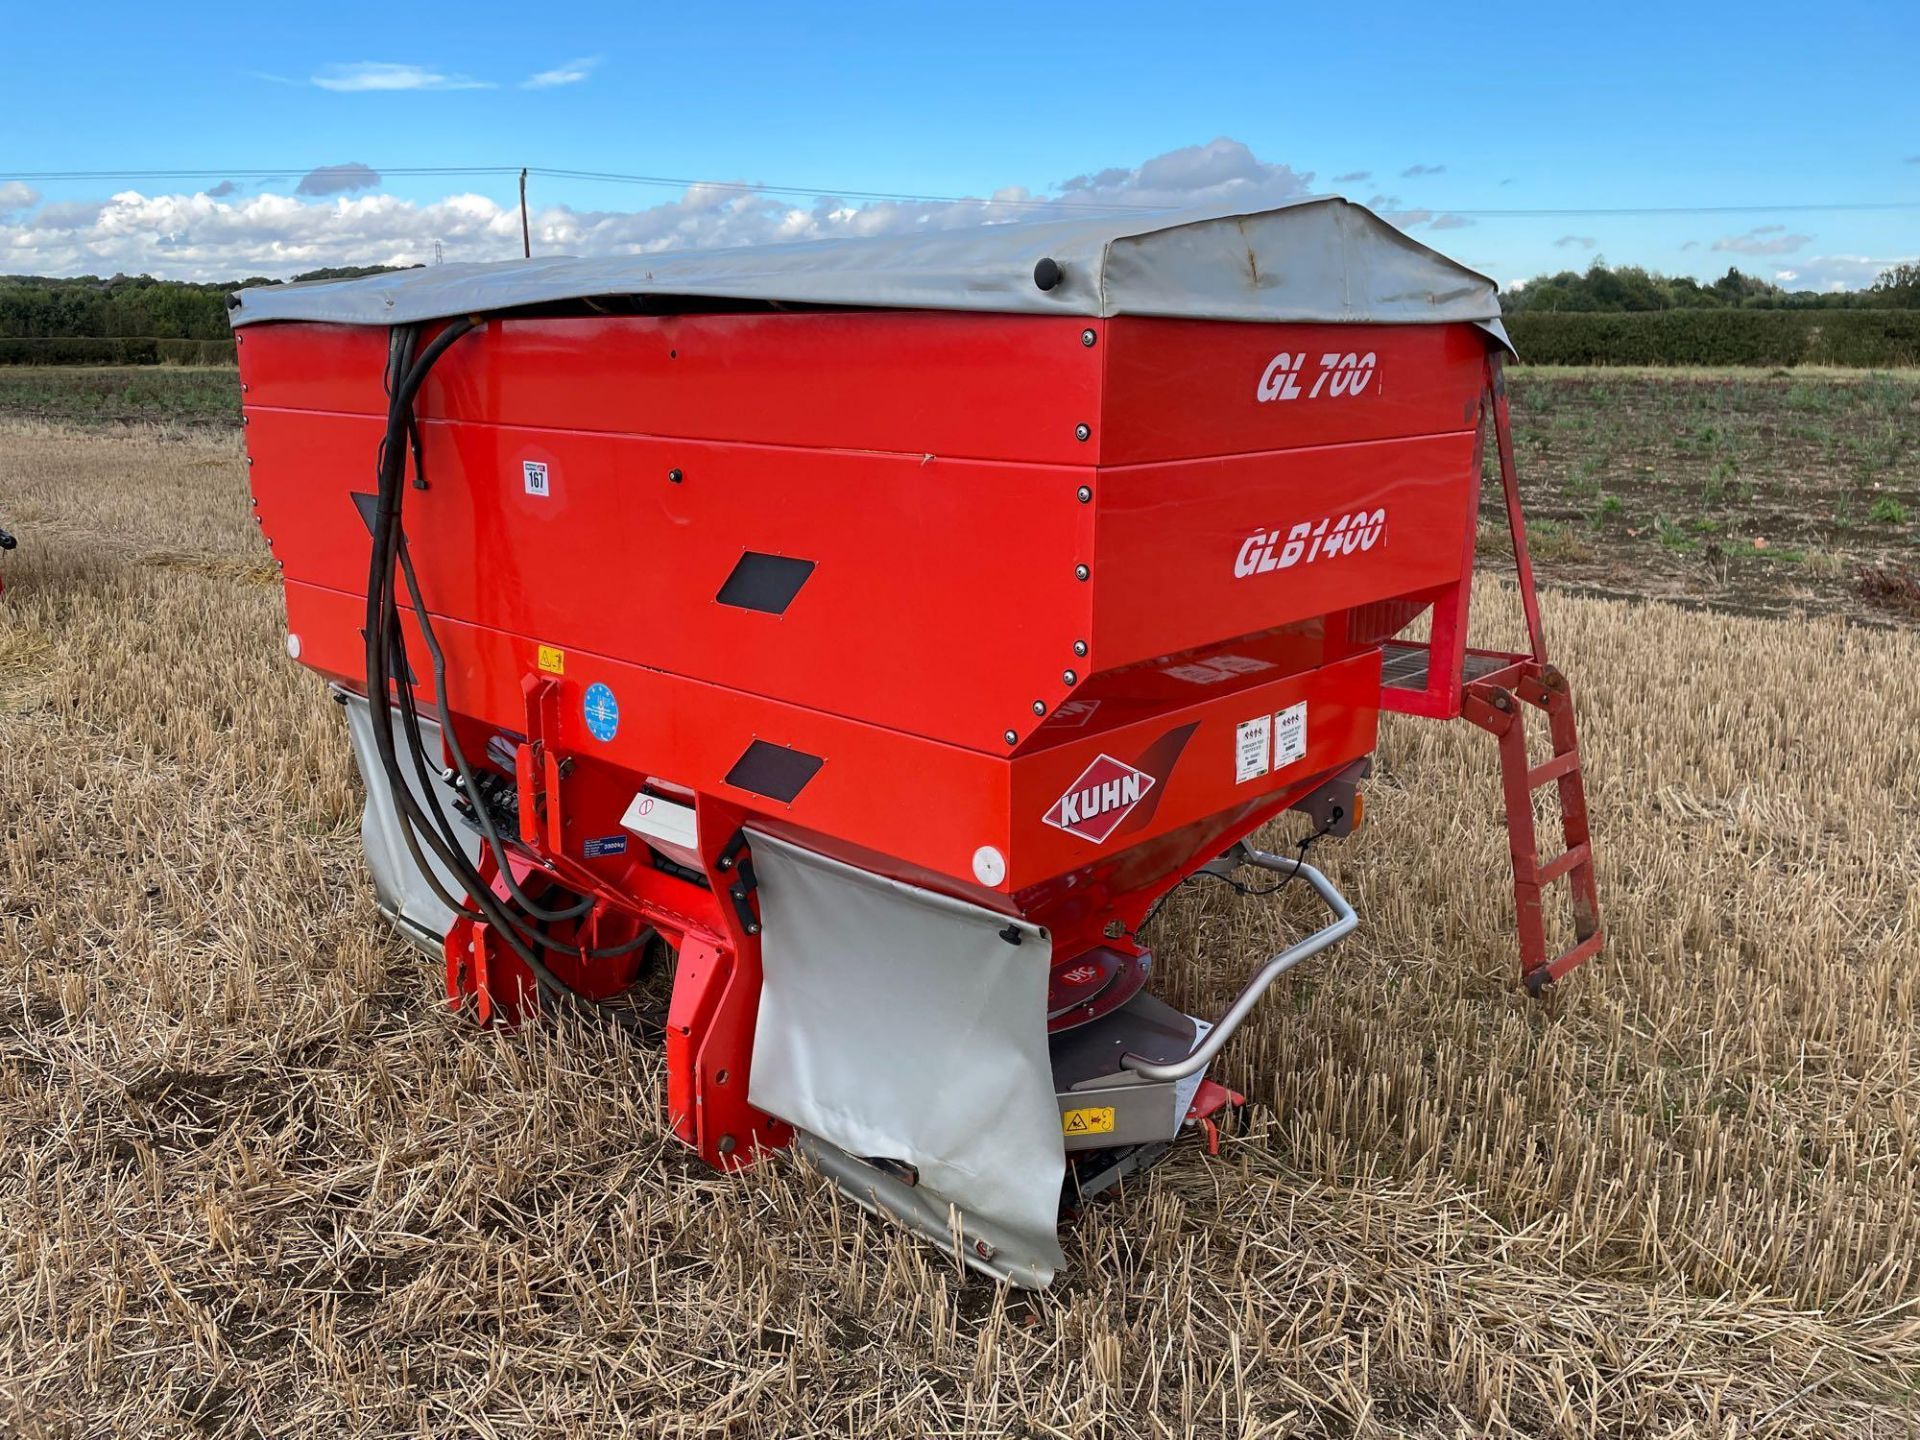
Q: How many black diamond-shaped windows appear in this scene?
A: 4